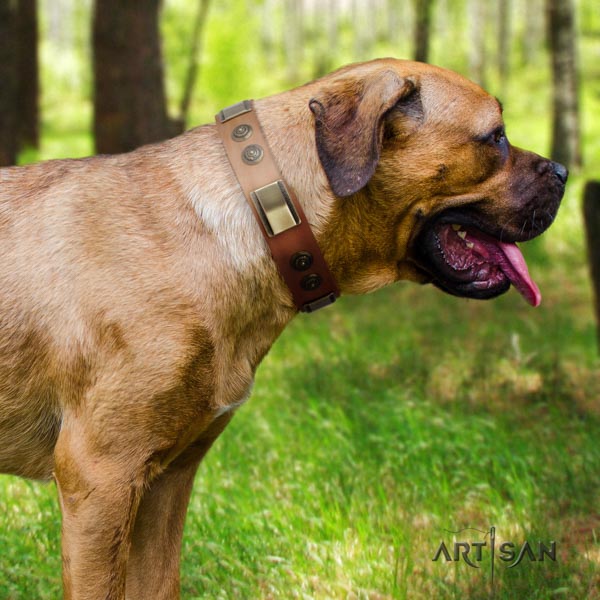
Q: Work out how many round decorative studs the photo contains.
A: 4